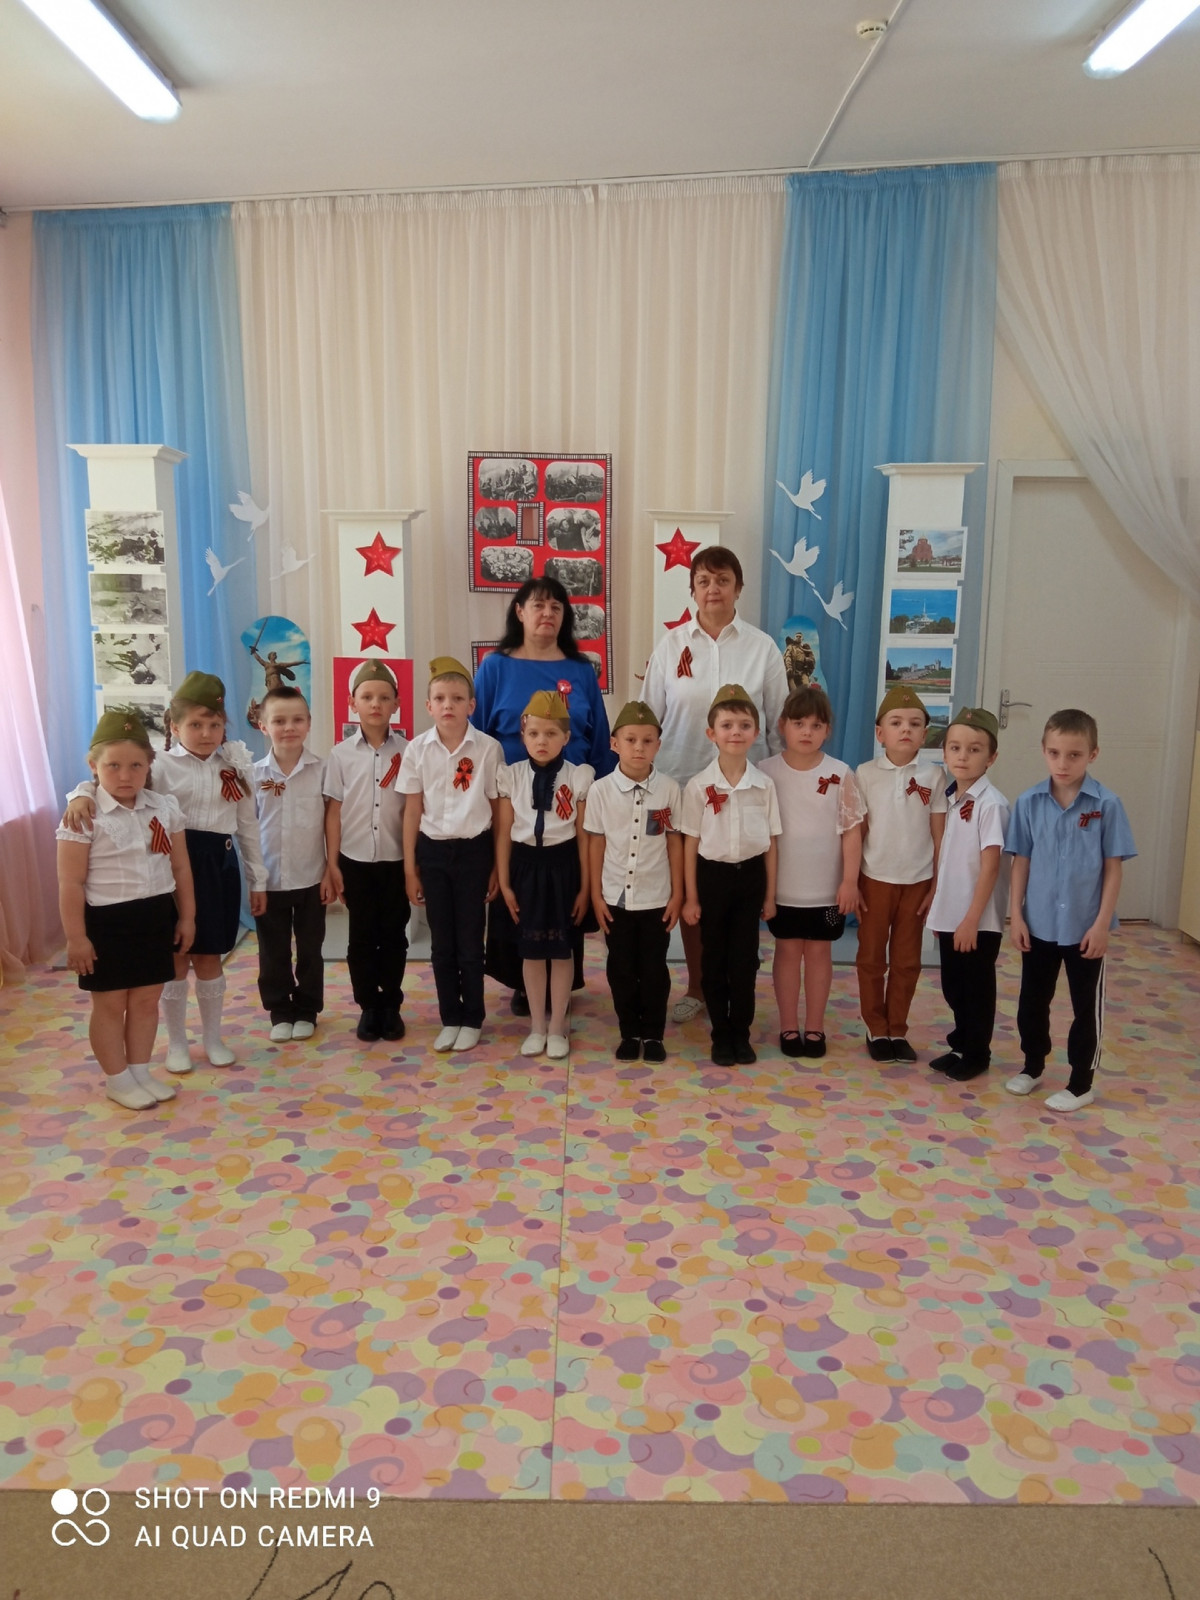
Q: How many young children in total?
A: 12